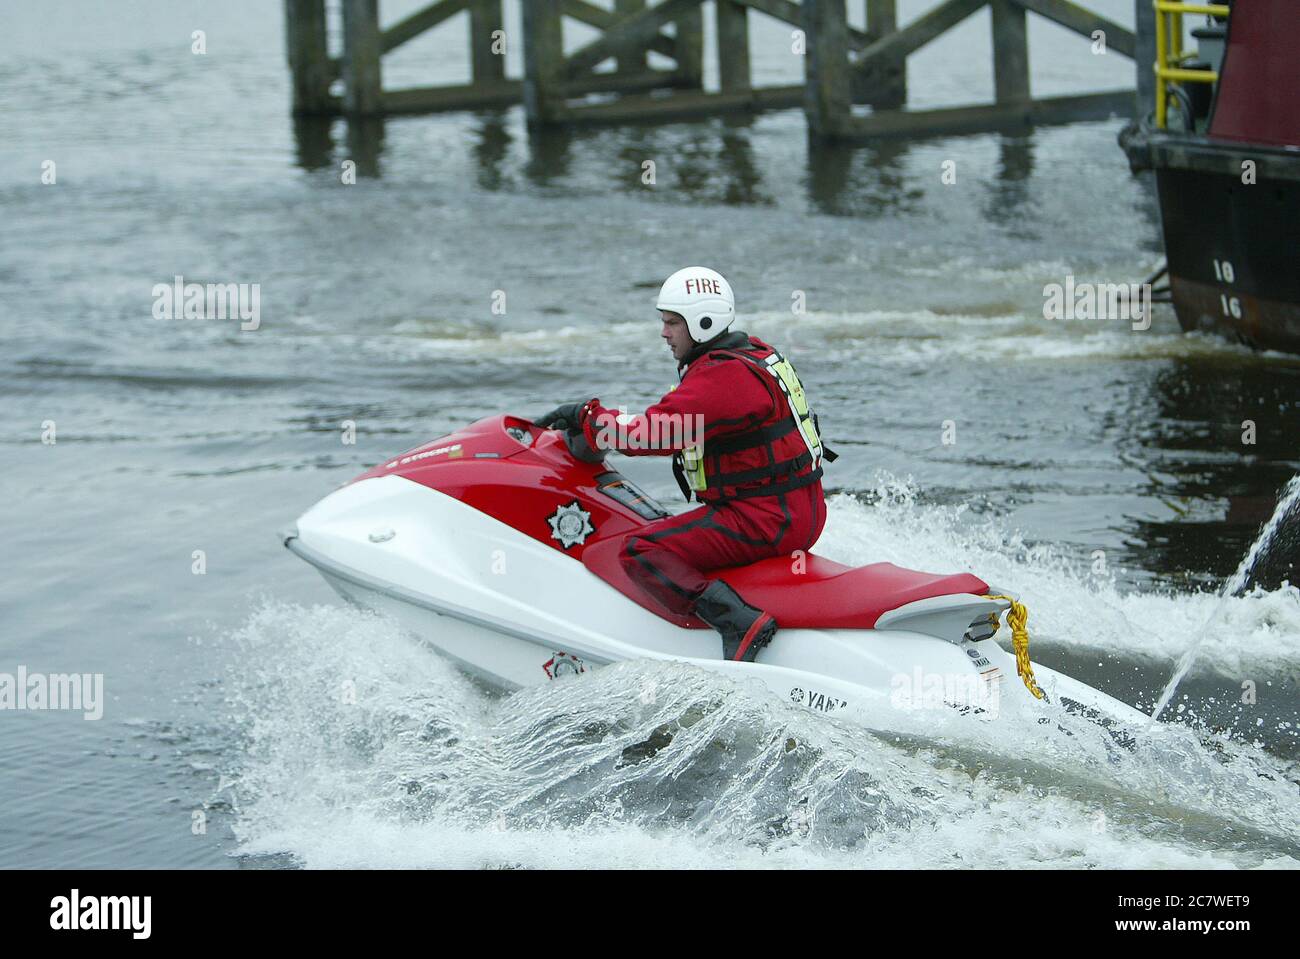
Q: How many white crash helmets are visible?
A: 1